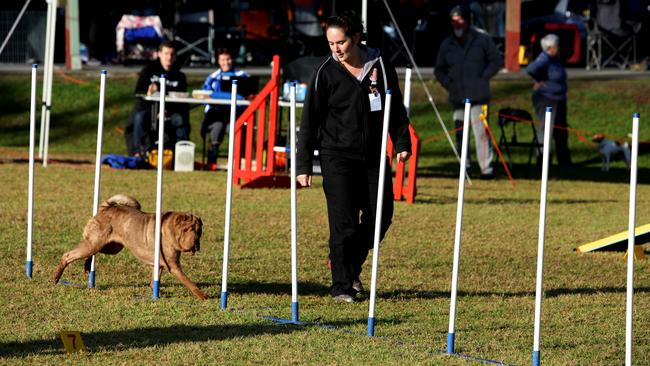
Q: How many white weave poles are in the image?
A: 9